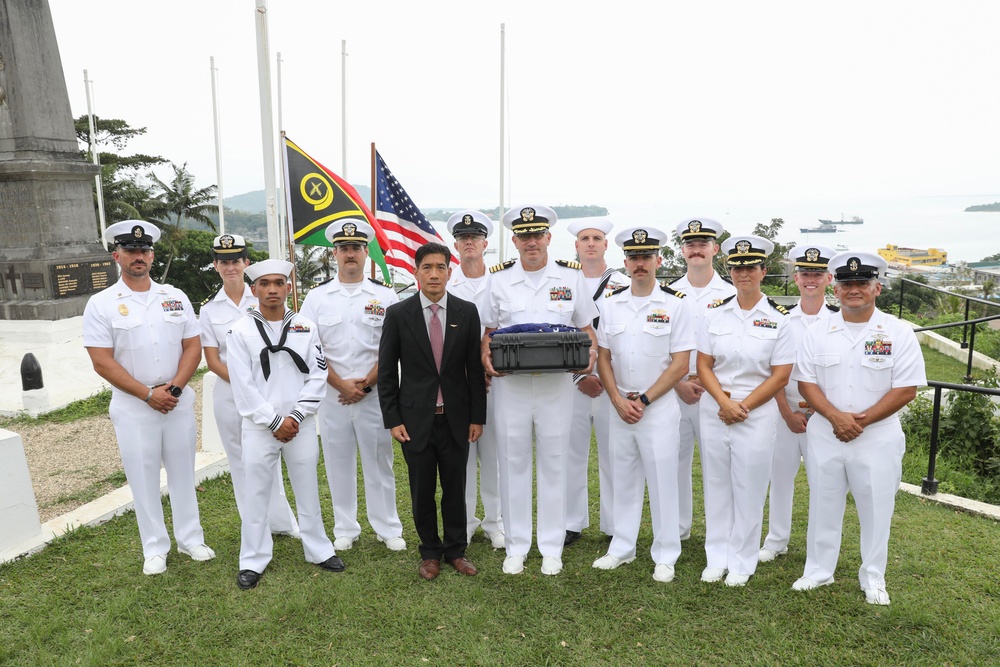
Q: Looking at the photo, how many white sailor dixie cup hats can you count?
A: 2